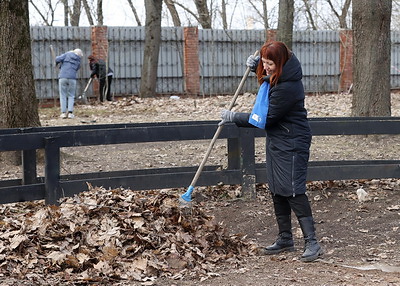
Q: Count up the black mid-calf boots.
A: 2